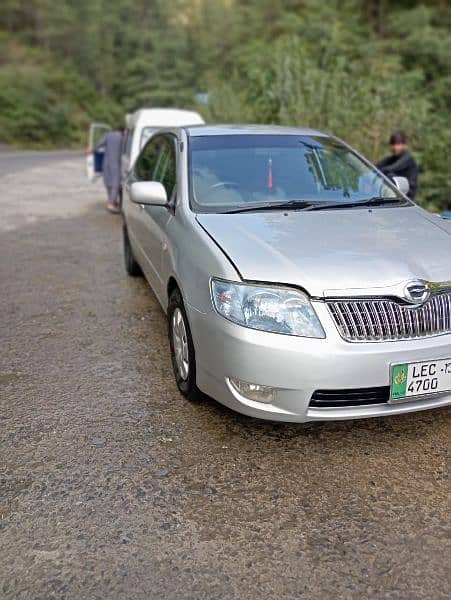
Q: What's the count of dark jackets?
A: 1